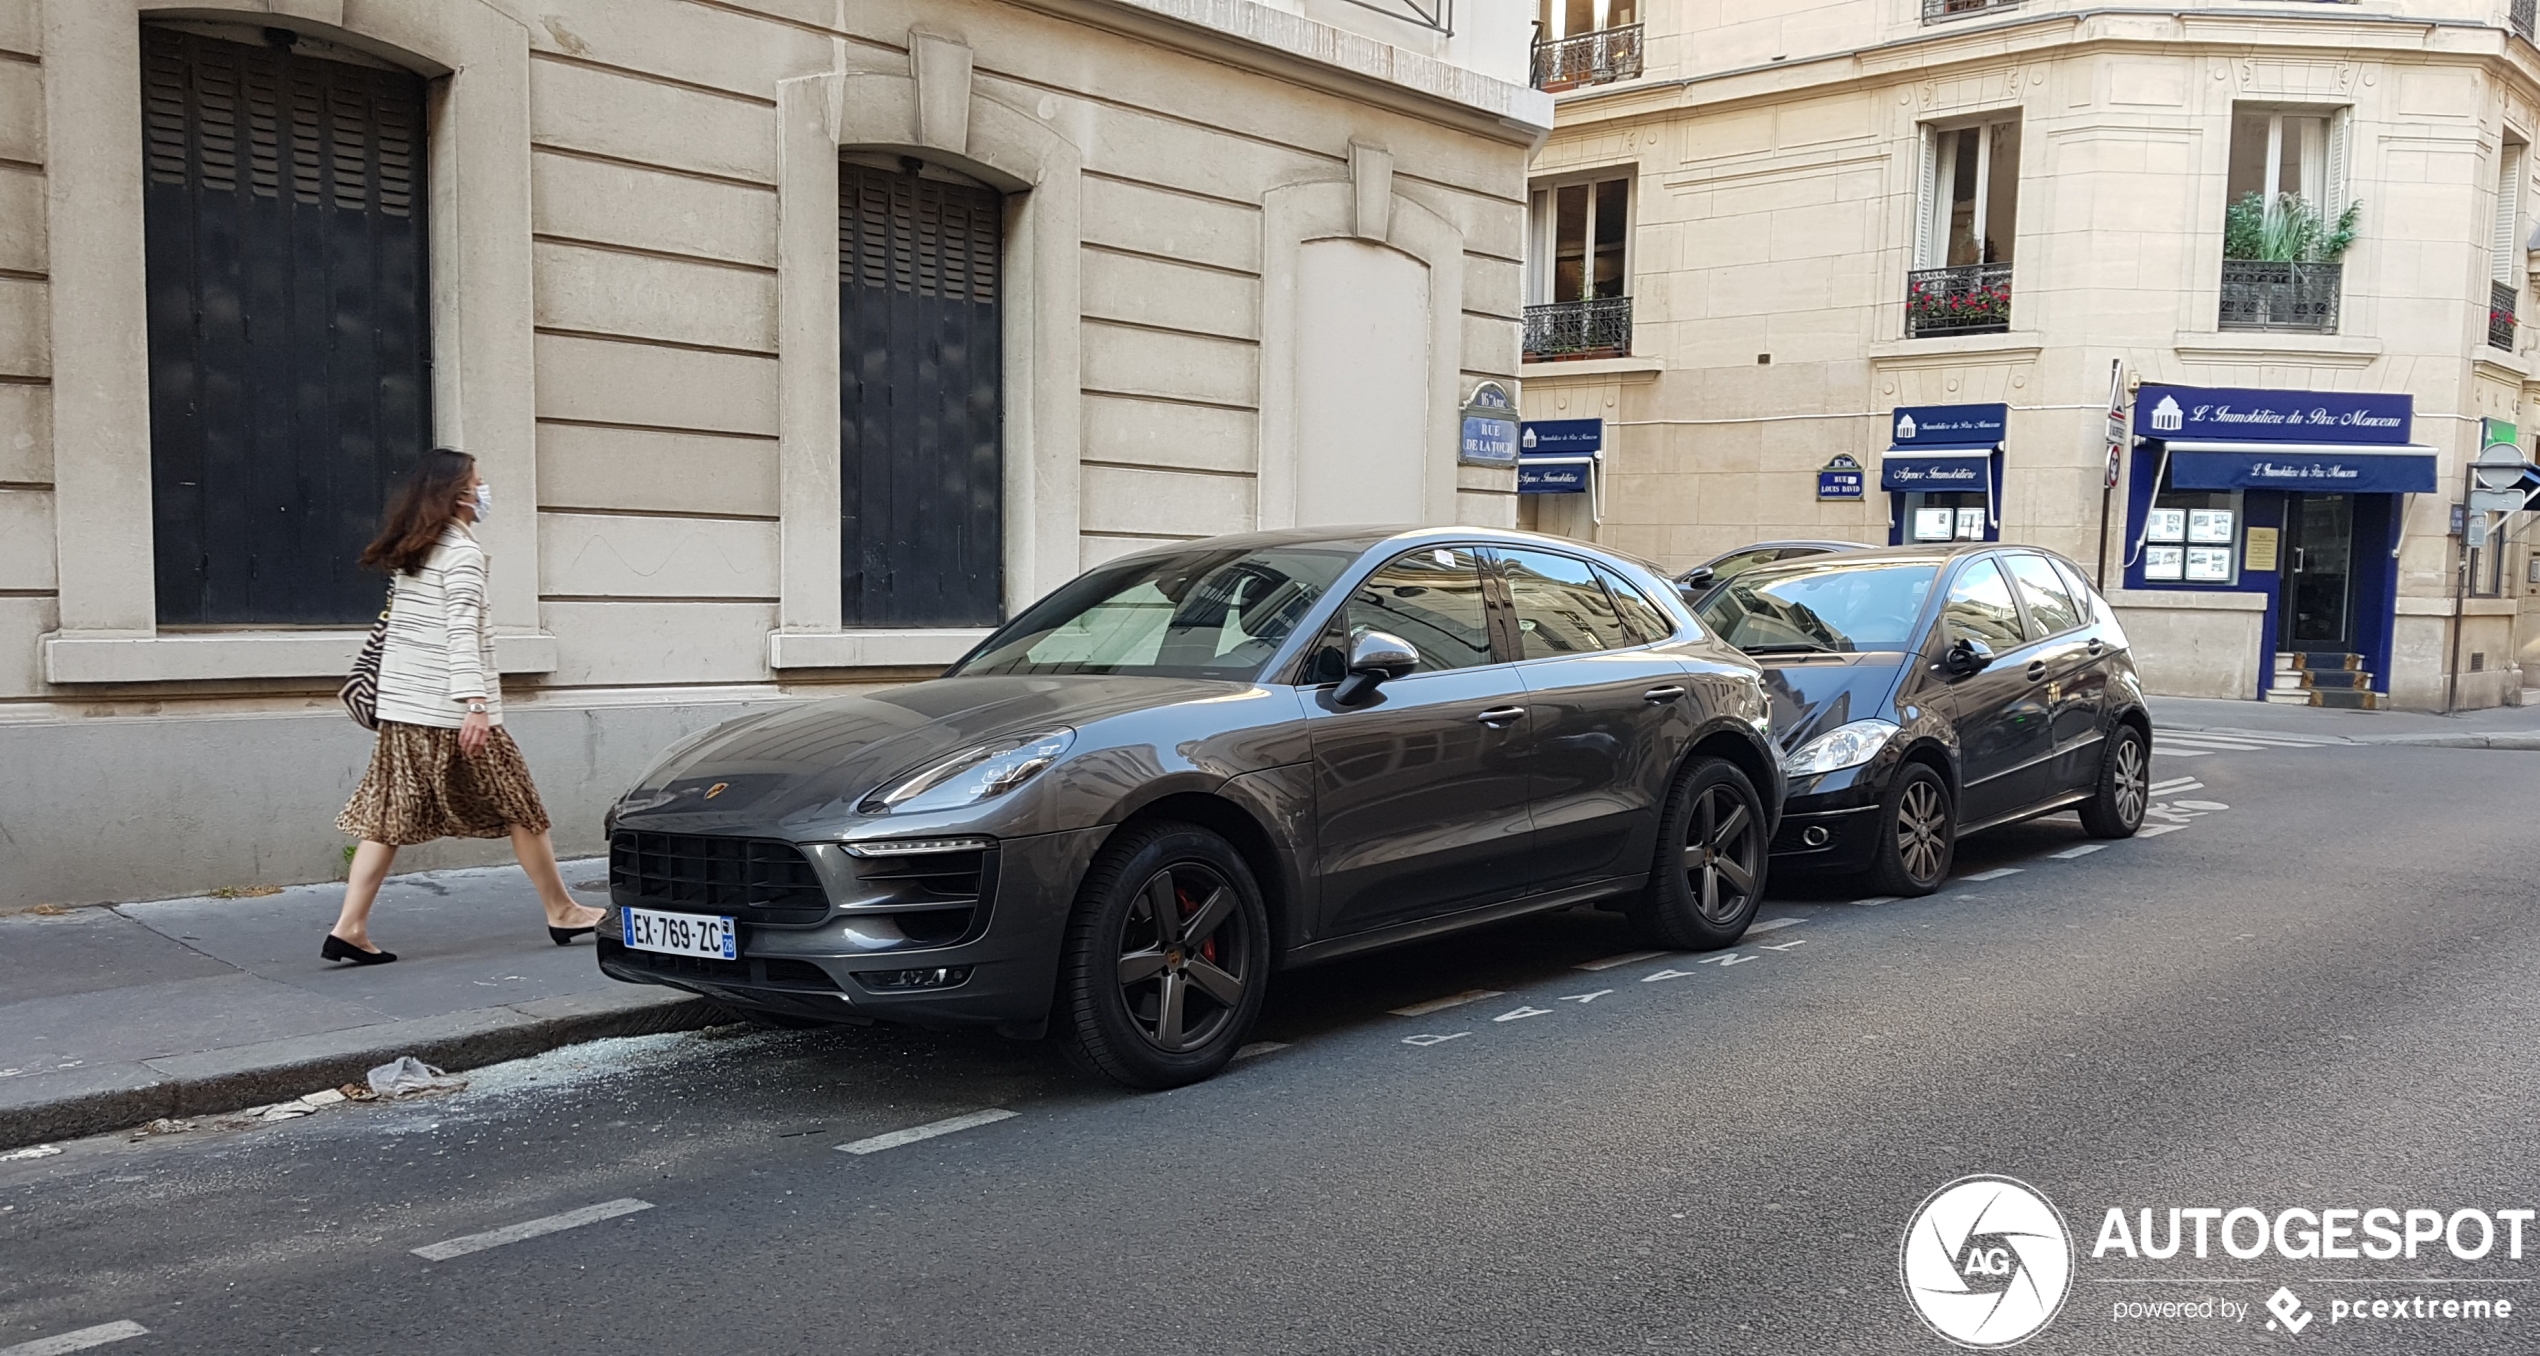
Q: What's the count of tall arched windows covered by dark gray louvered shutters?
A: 2